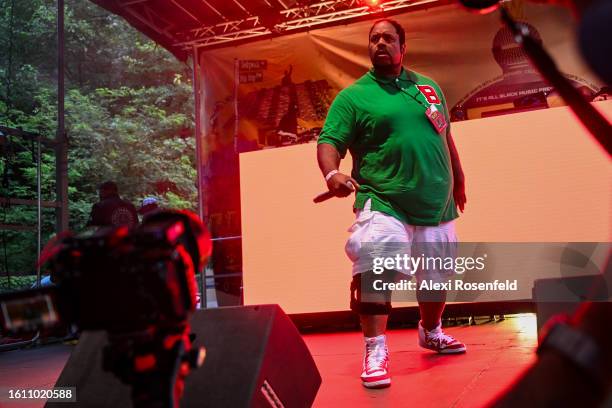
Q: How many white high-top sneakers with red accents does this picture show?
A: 2